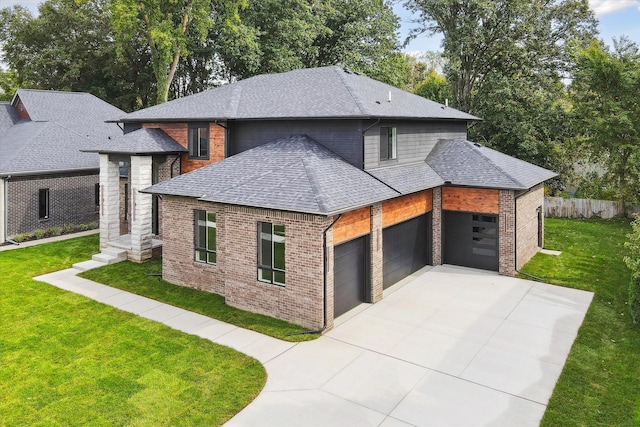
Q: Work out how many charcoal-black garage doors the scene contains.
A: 3